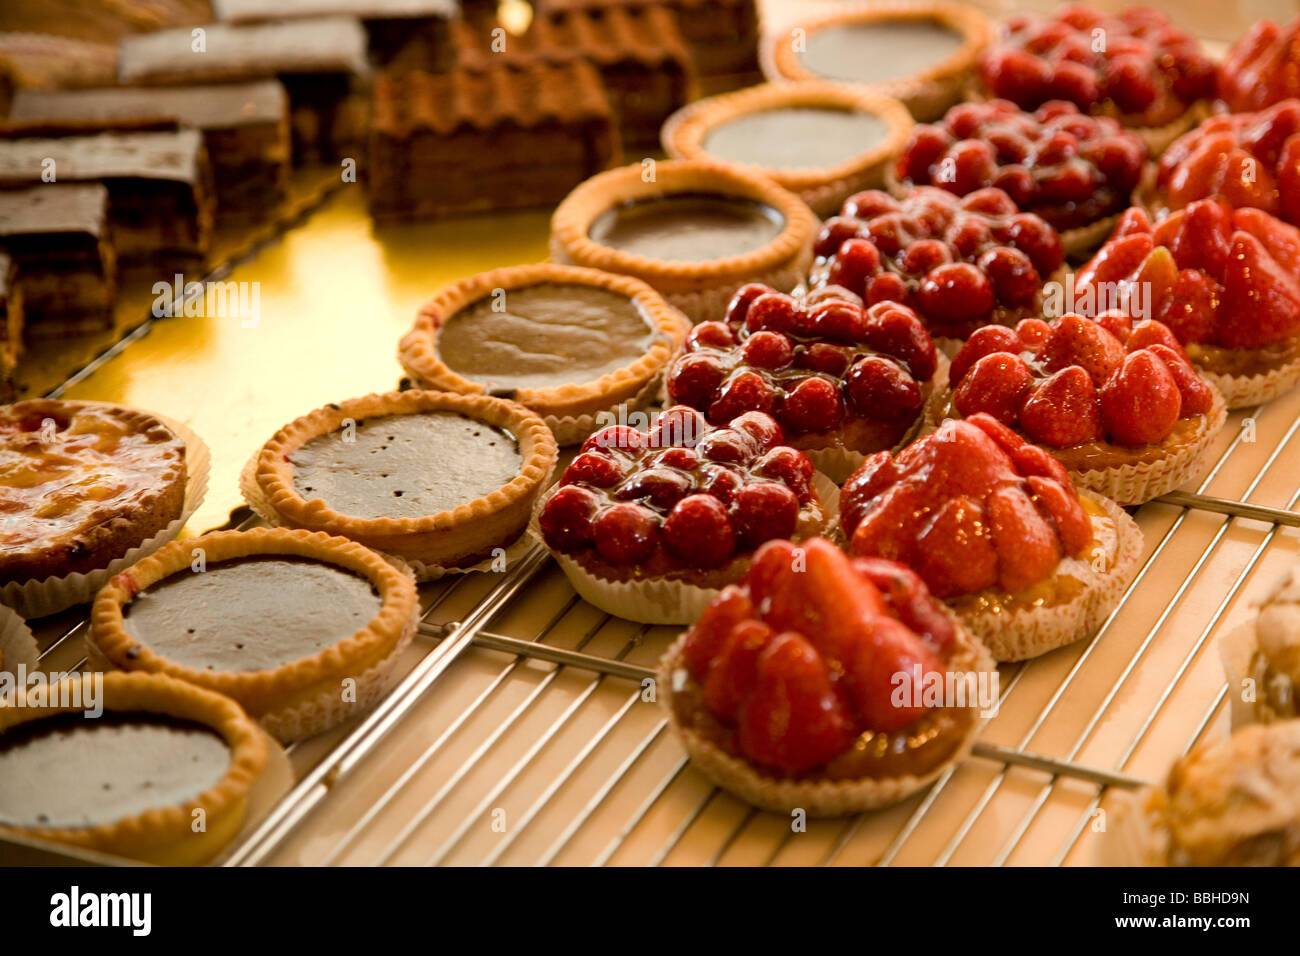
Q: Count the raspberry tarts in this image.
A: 5